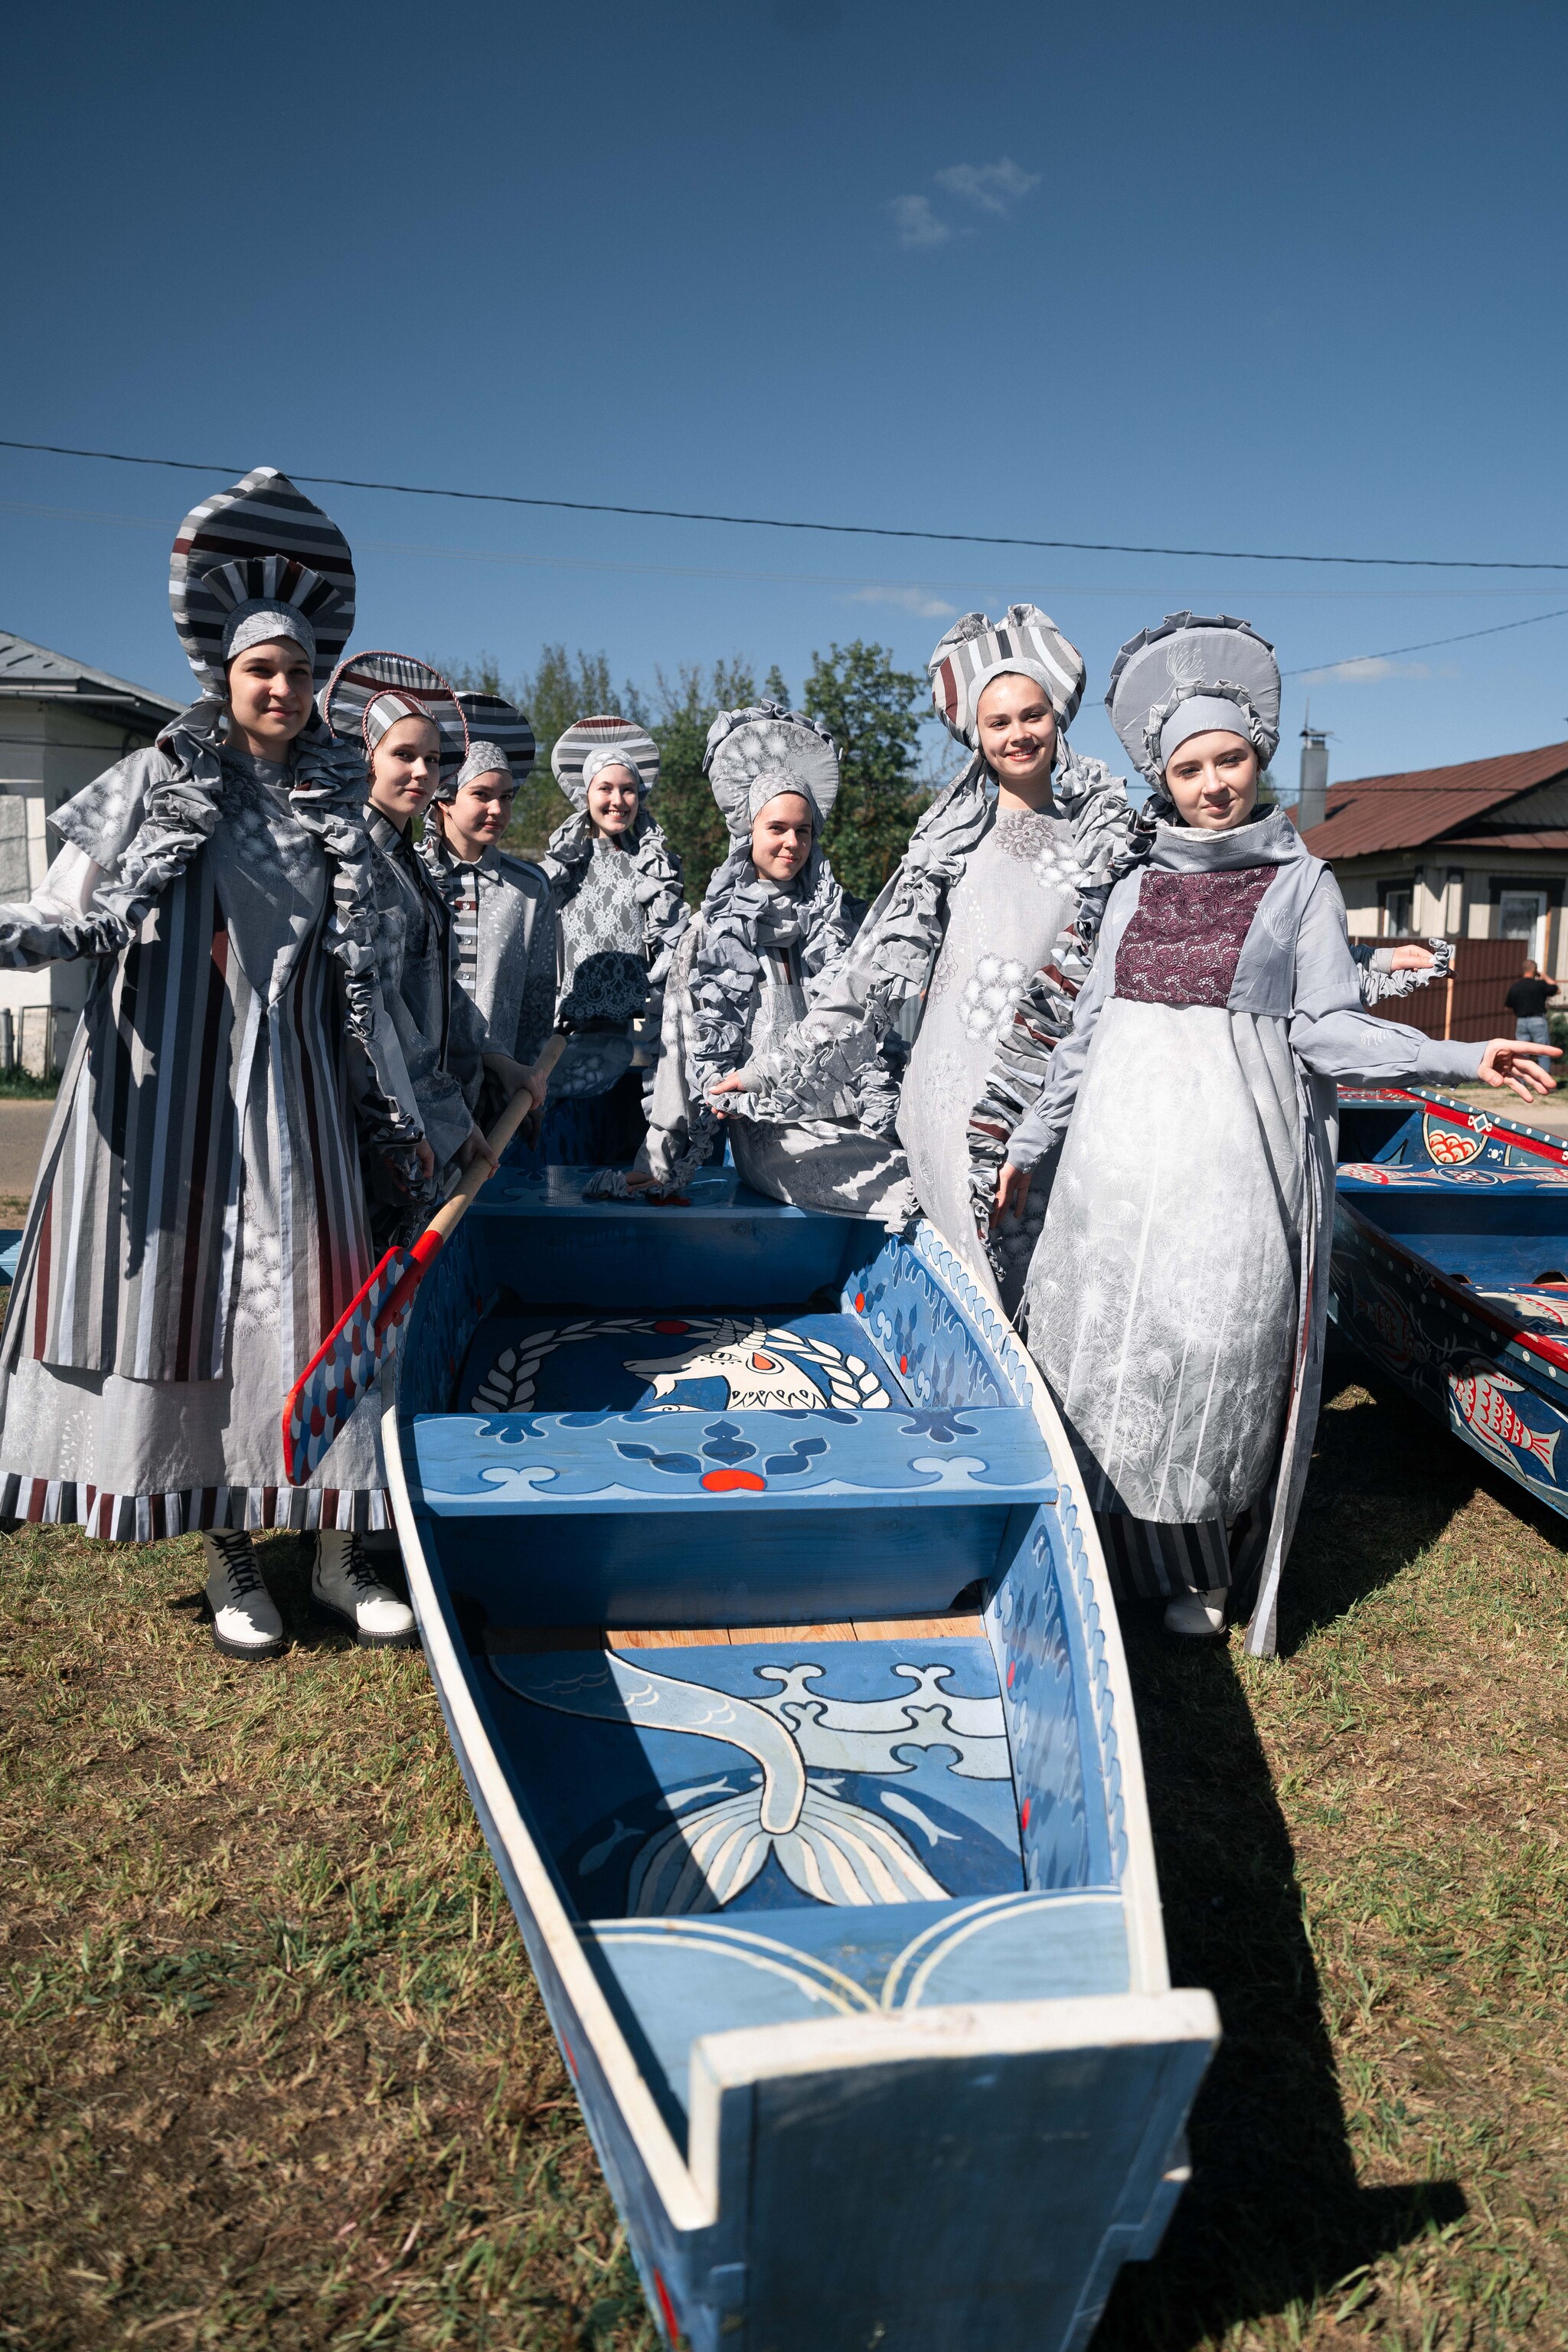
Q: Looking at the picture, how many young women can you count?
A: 7